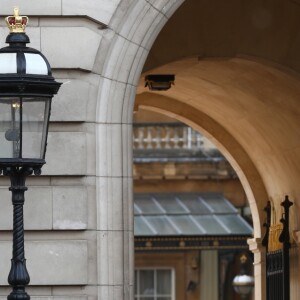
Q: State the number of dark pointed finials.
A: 2